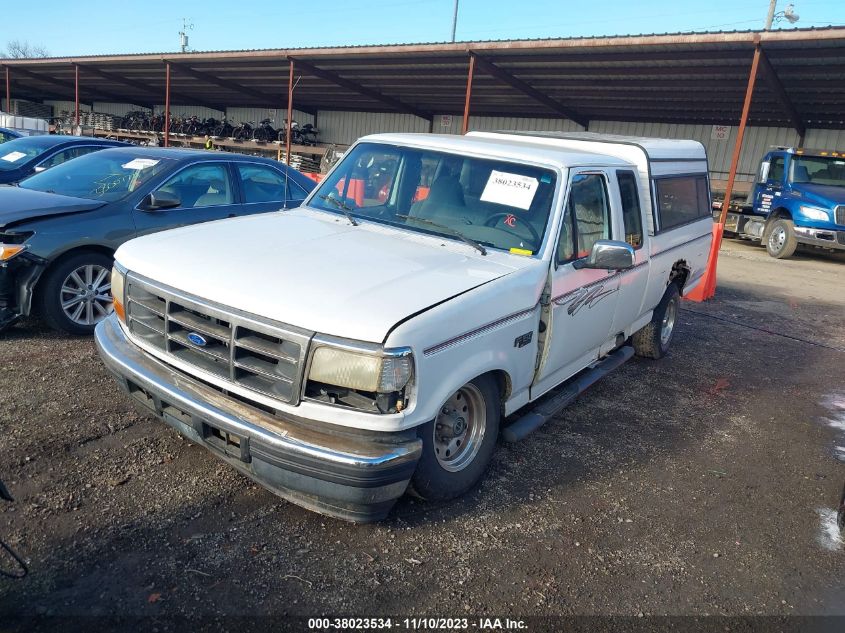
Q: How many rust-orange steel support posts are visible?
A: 6